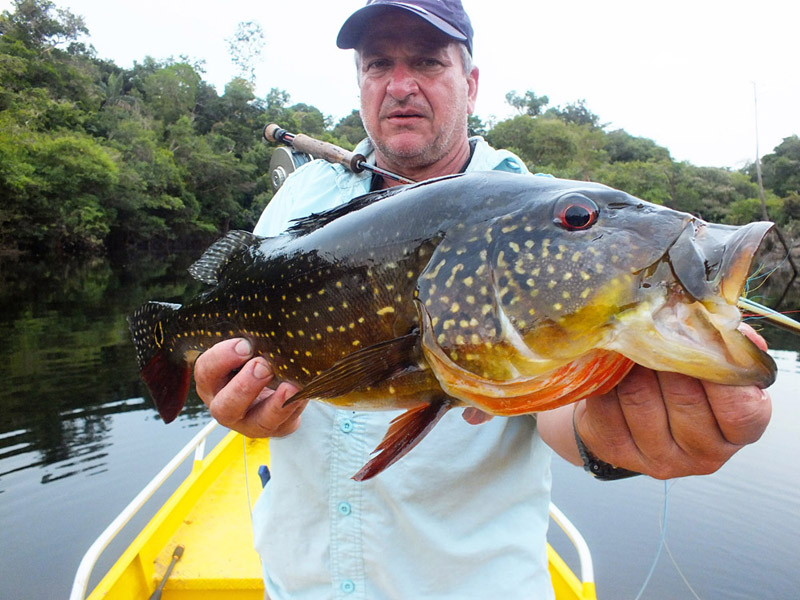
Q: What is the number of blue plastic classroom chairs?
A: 0